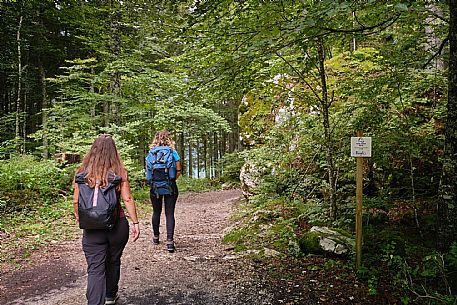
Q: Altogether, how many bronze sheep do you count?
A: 0